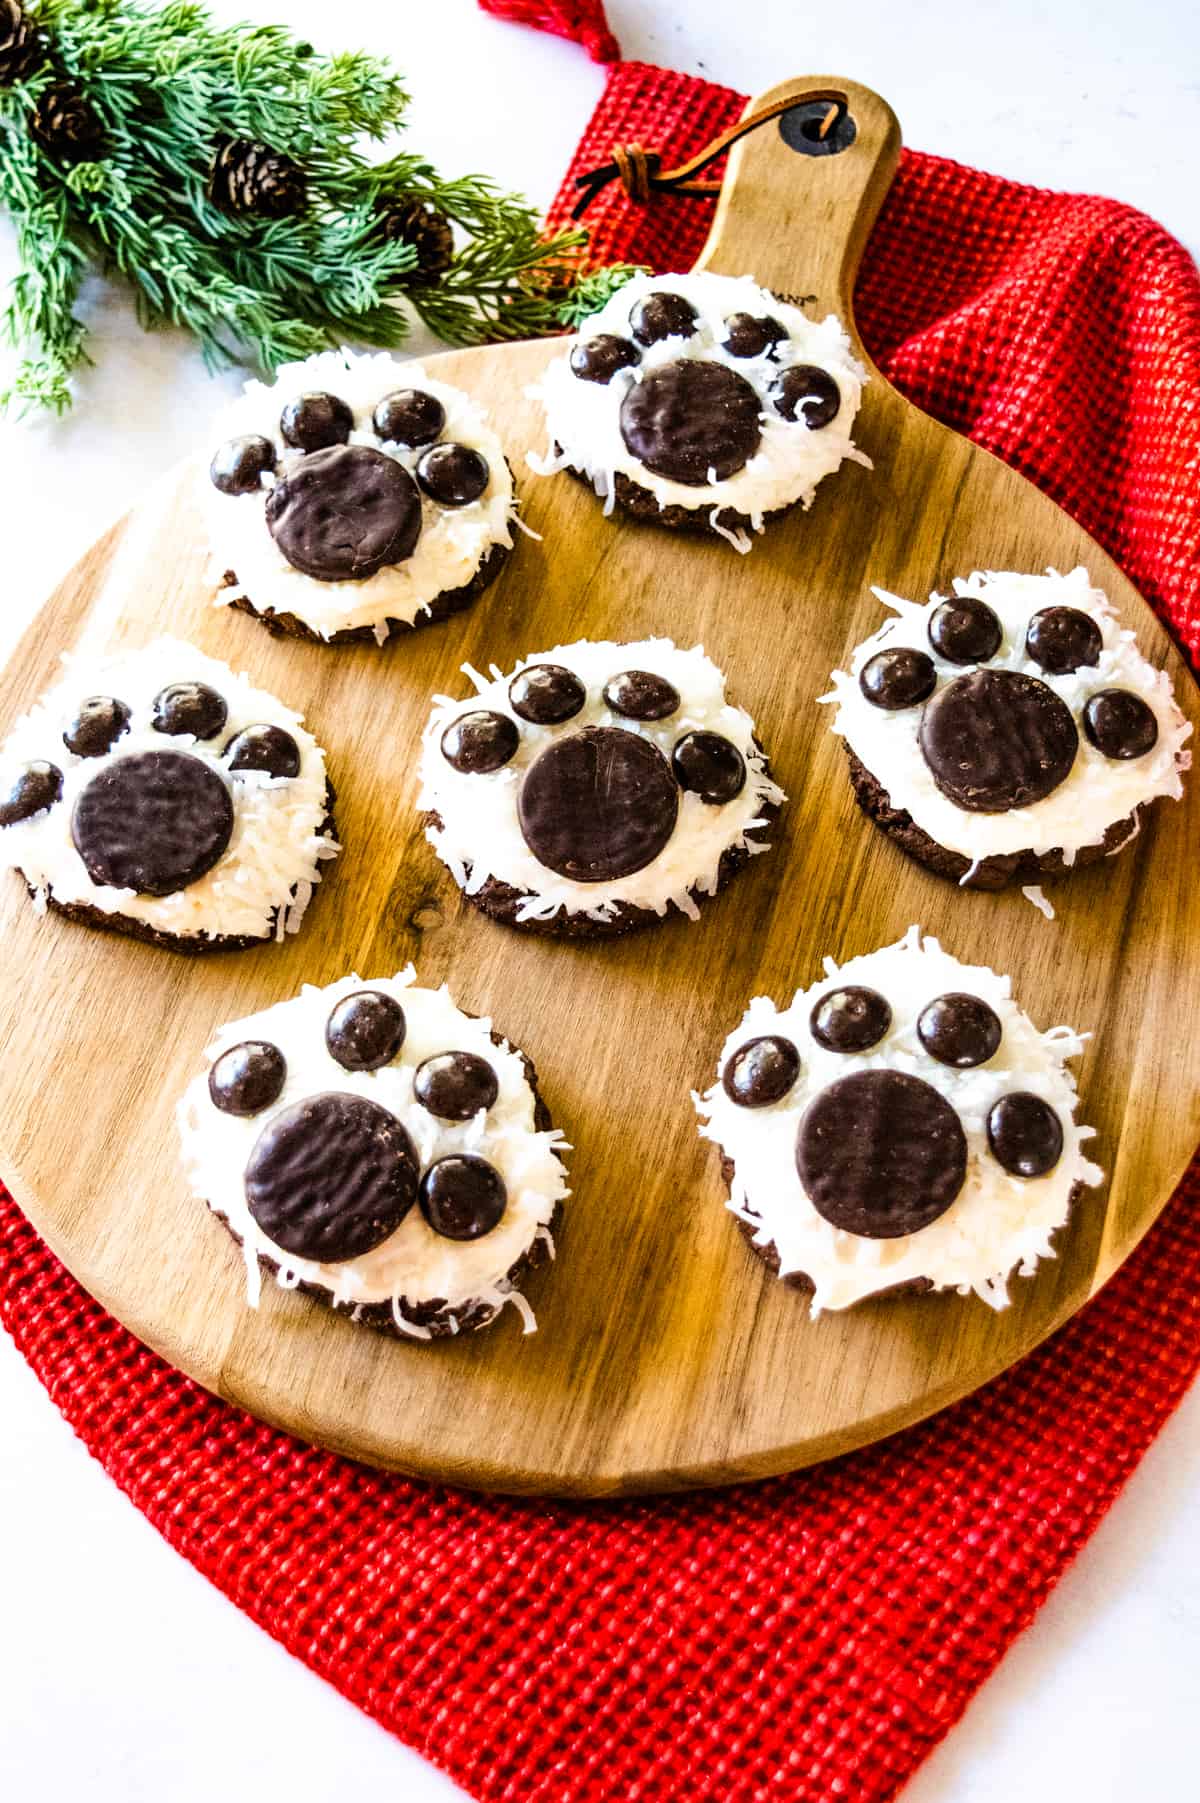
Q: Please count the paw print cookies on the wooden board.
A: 7